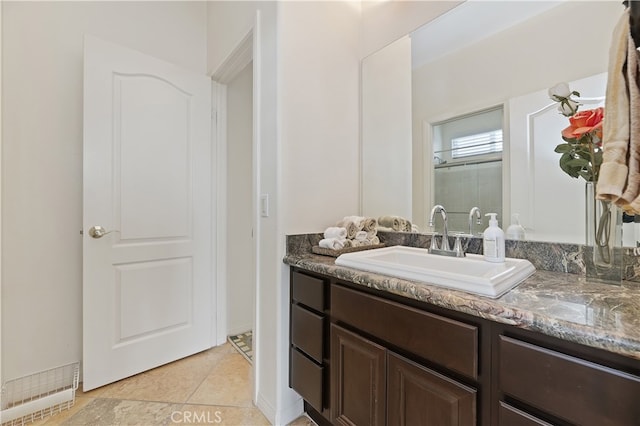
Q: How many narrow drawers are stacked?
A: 3